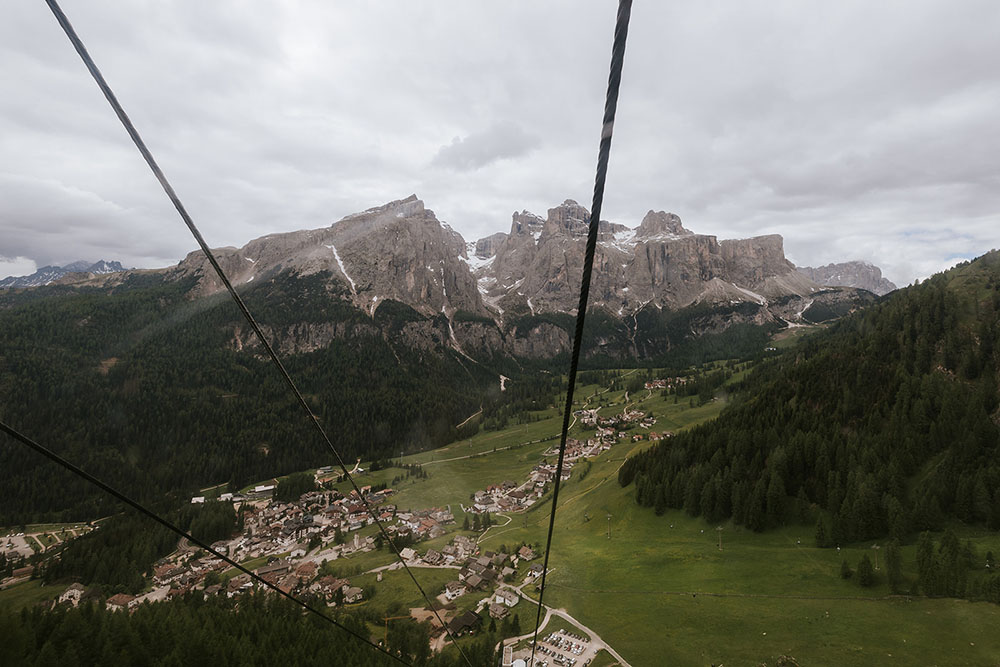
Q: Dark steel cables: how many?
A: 3